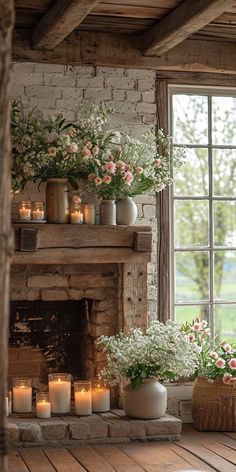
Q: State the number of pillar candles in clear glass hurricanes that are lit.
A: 5